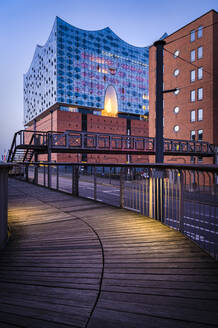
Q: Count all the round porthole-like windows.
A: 5